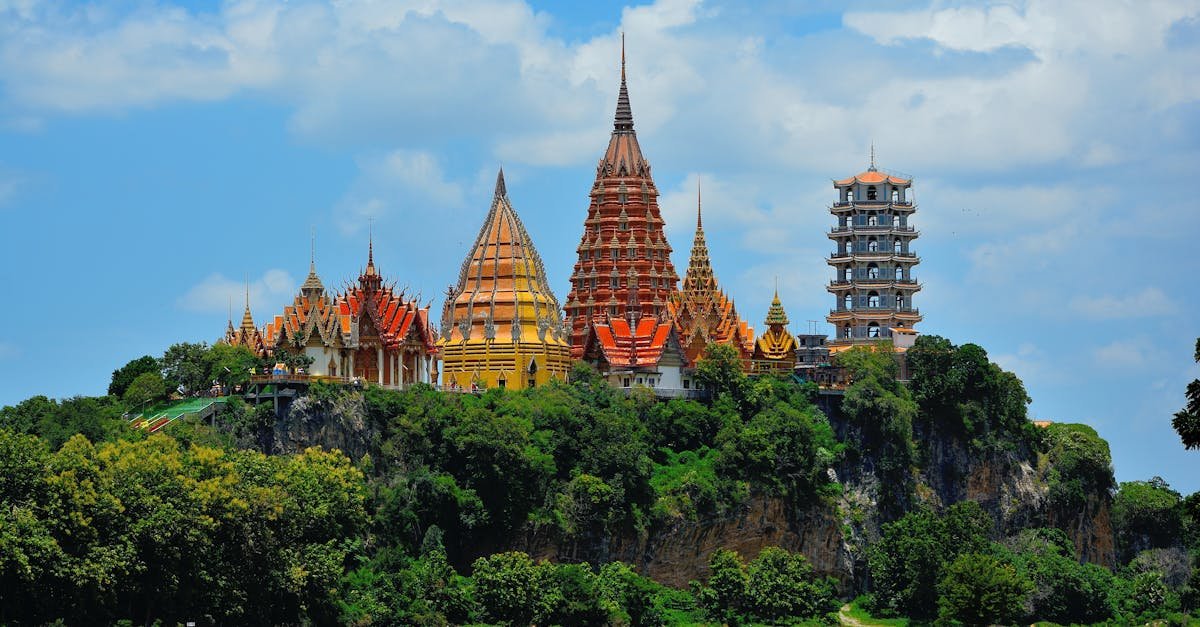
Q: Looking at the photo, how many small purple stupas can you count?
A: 0